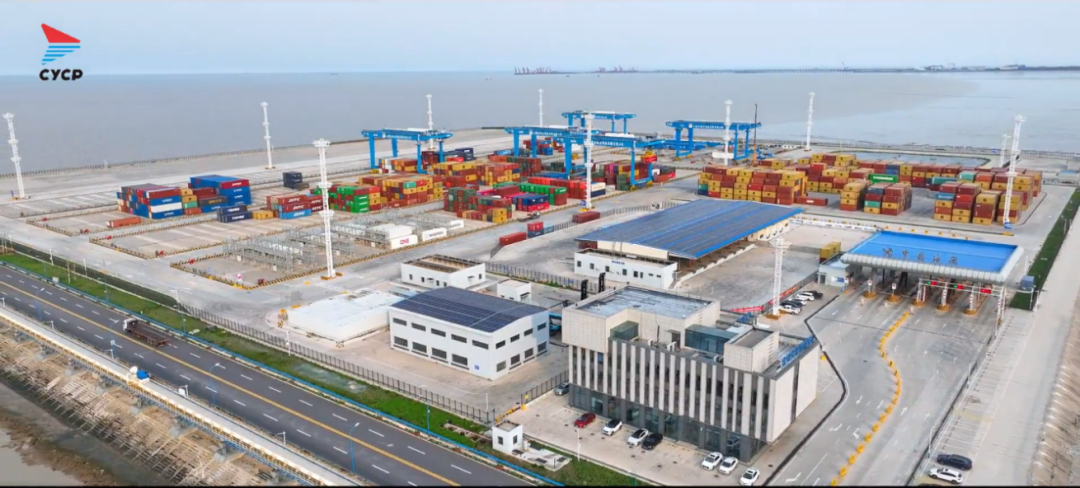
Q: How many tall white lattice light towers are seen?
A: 11